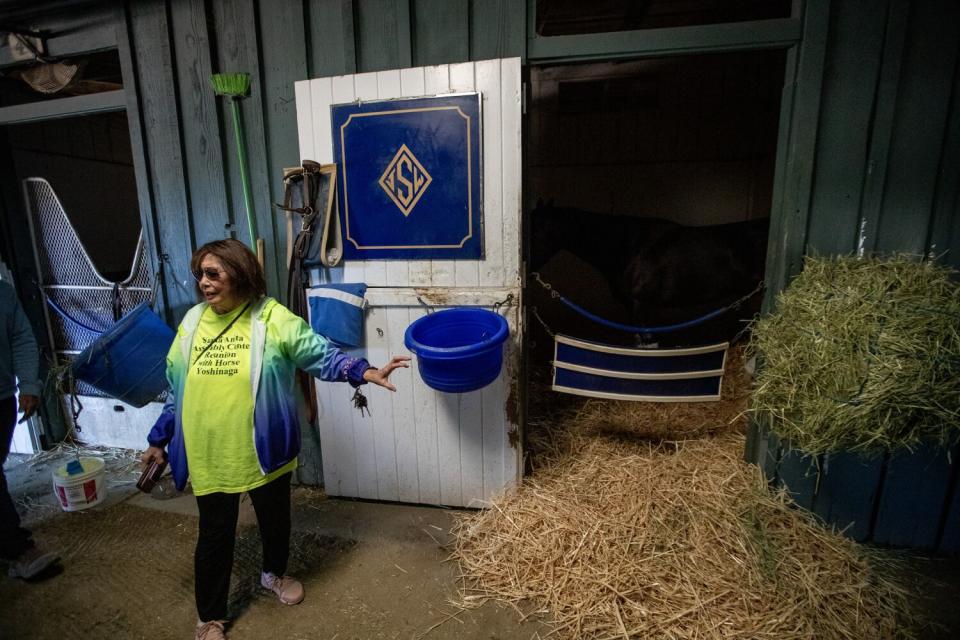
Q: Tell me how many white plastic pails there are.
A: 1